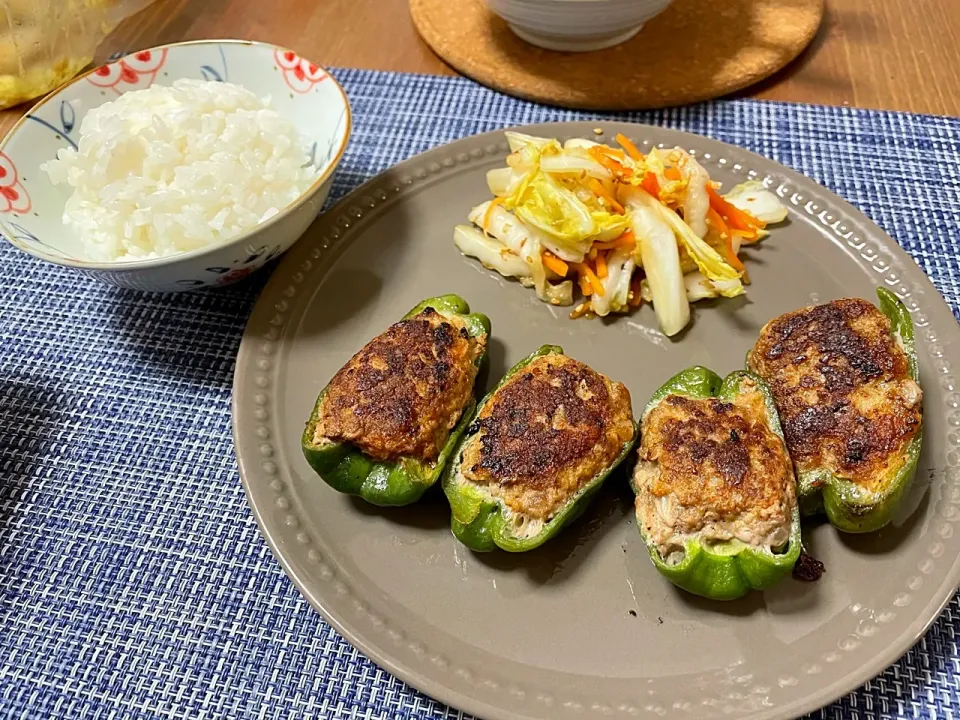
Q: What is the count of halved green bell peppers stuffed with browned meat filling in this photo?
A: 4